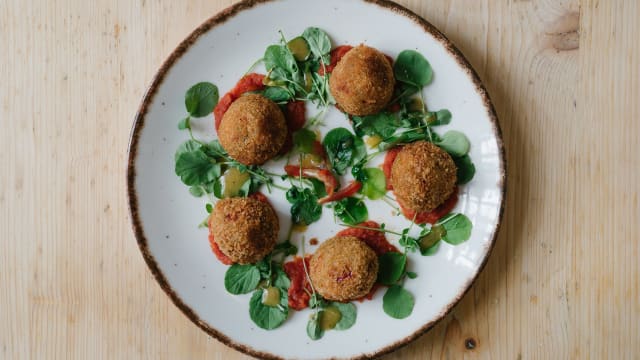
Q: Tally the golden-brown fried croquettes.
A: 5